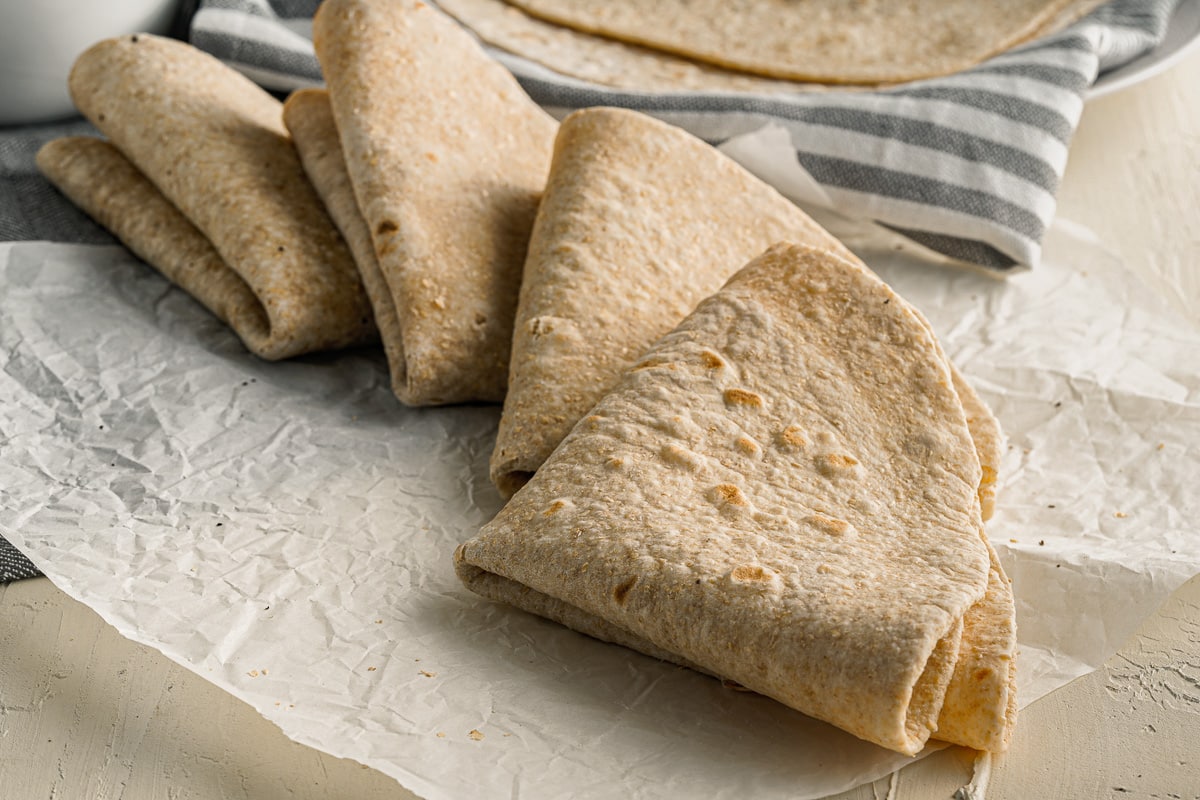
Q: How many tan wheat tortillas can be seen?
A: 6